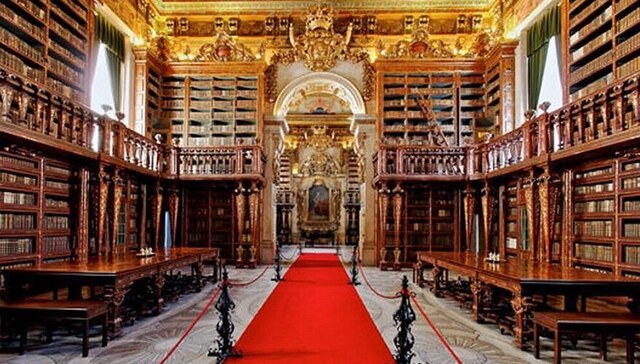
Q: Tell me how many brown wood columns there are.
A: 12